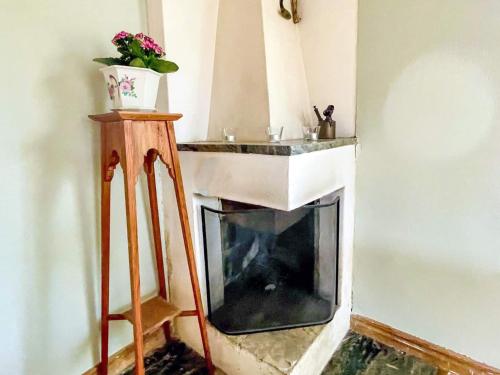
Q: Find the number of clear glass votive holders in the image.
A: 3